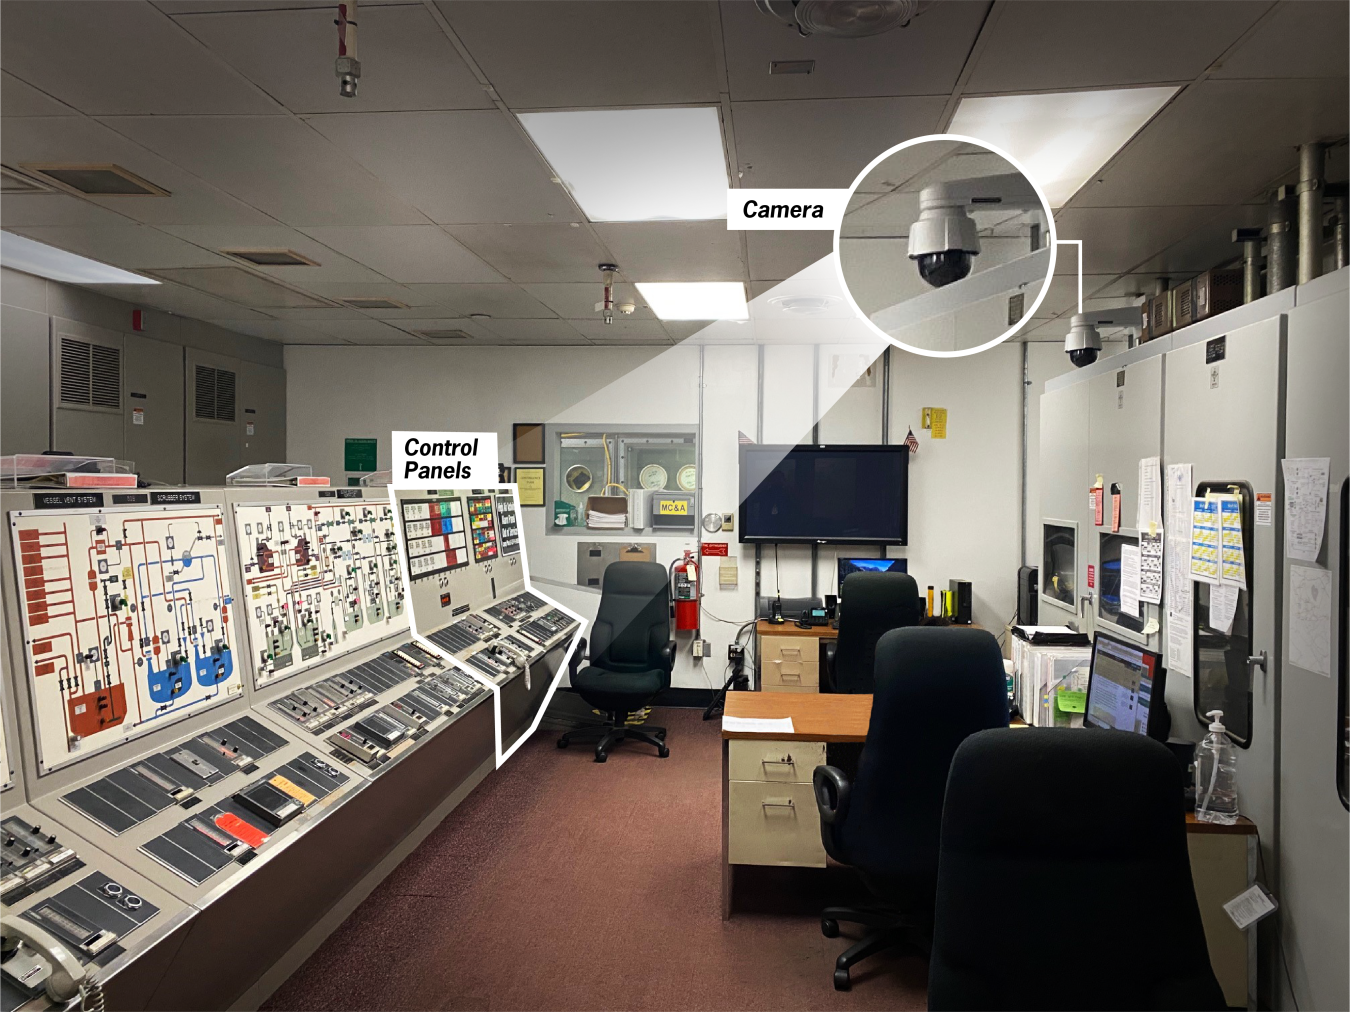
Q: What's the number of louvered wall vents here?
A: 2